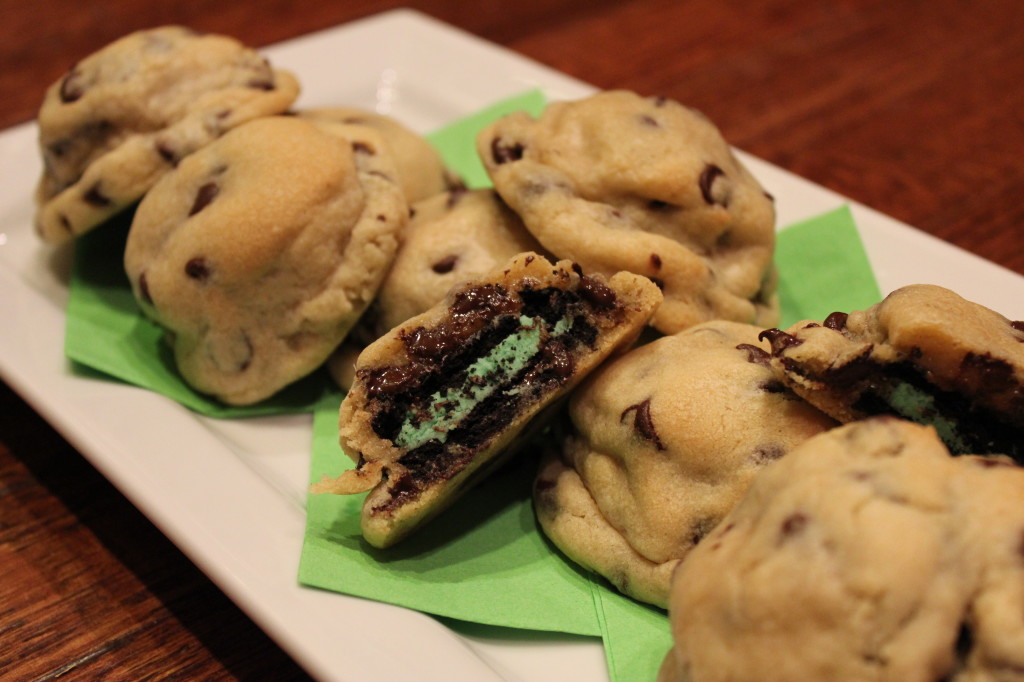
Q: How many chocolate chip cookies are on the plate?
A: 9